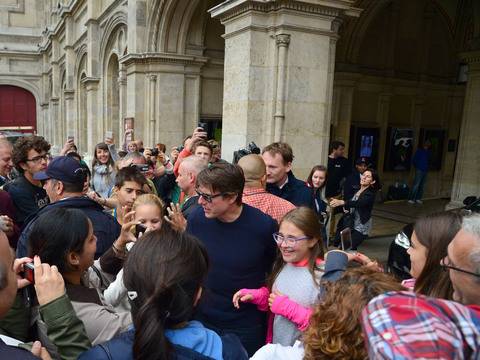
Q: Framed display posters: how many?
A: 3